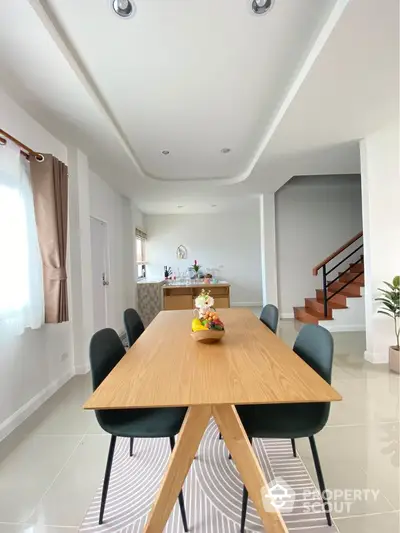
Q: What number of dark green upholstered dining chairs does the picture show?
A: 4